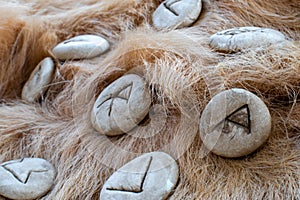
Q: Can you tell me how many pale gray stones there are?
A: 8